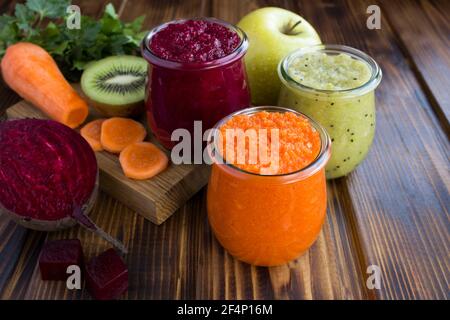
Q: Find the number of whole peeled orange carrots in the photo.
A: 1